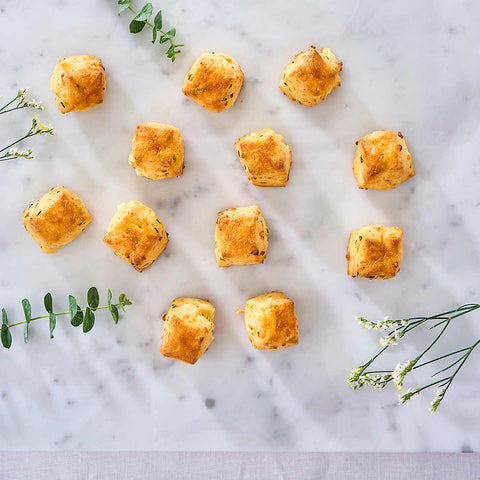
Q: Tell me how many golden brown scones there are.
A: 12